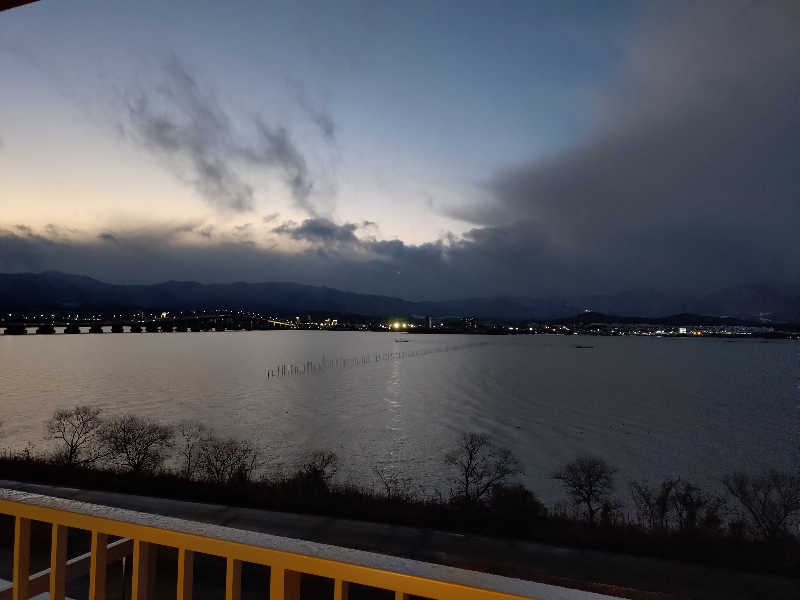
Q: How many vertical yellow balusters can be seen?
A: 9